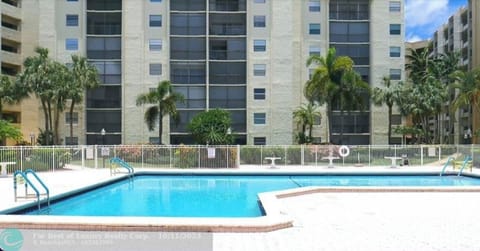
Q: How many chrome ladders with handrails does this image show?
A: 3